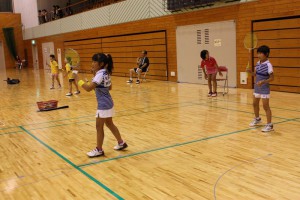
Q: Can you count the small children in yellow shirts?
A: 2